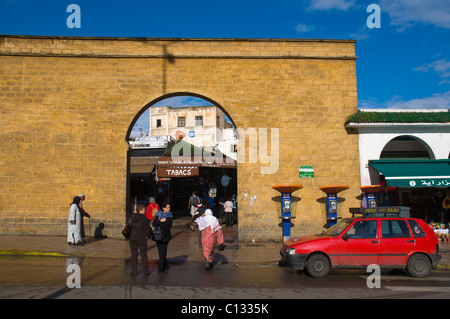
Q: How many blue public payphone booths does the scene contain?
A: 3